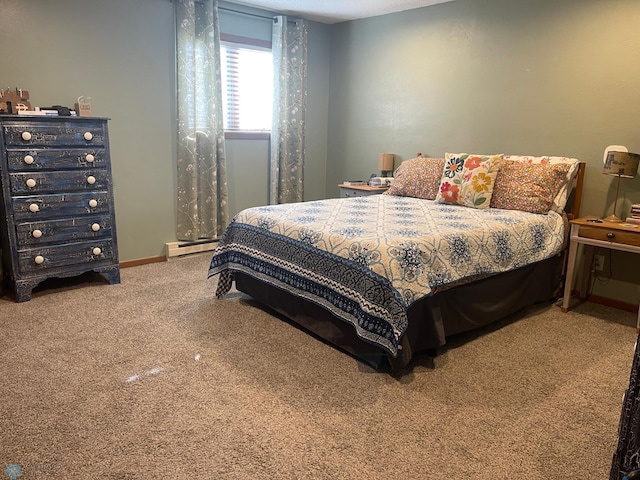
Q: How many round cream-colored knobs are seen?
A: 12